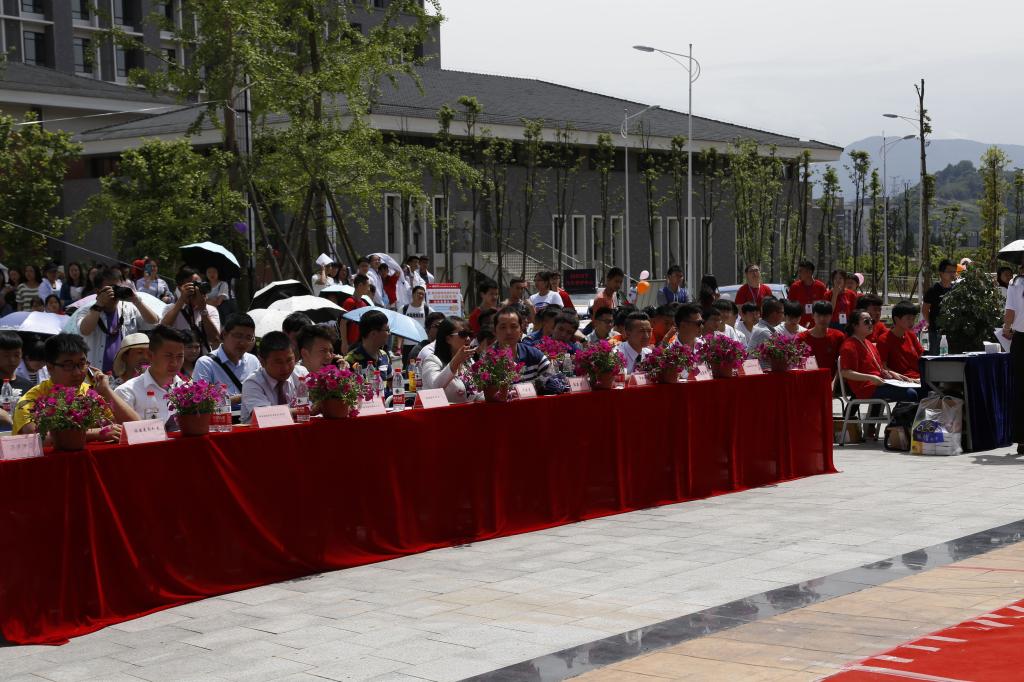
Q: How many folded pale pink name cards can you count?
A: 11